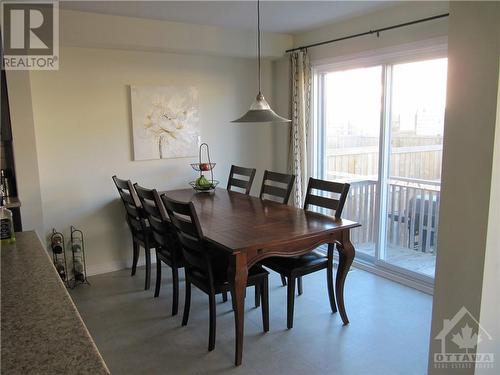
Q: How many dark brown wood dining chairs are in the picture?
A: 6